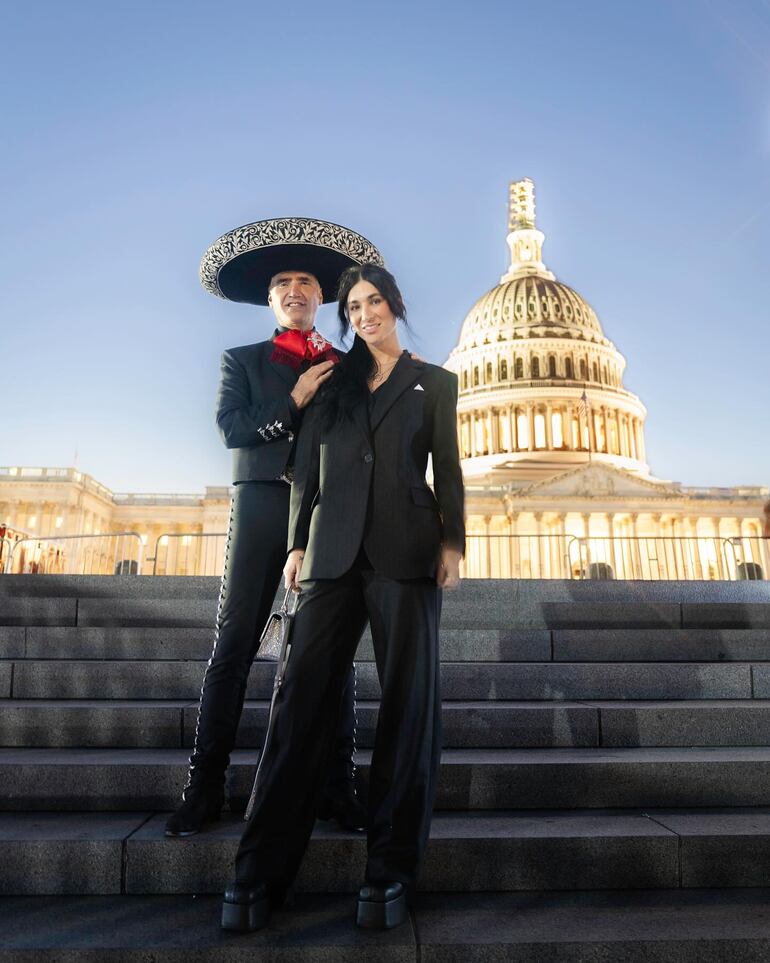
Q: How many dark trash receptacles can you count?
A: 3